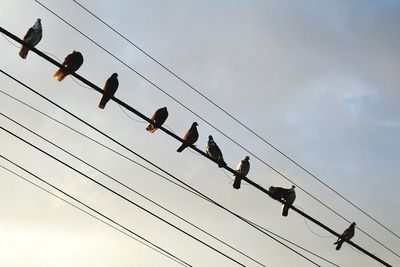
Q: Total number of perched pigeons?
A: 9